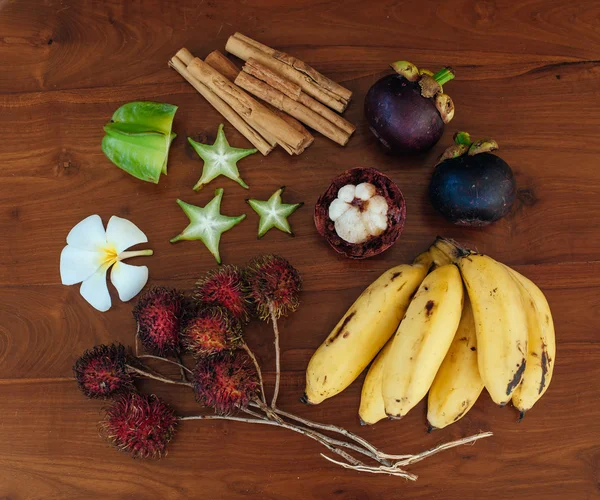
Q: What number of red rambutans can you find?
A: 7